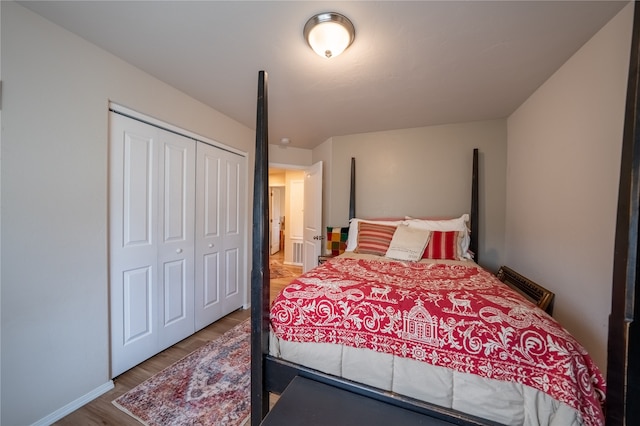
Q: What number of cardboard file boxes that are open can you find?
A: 0